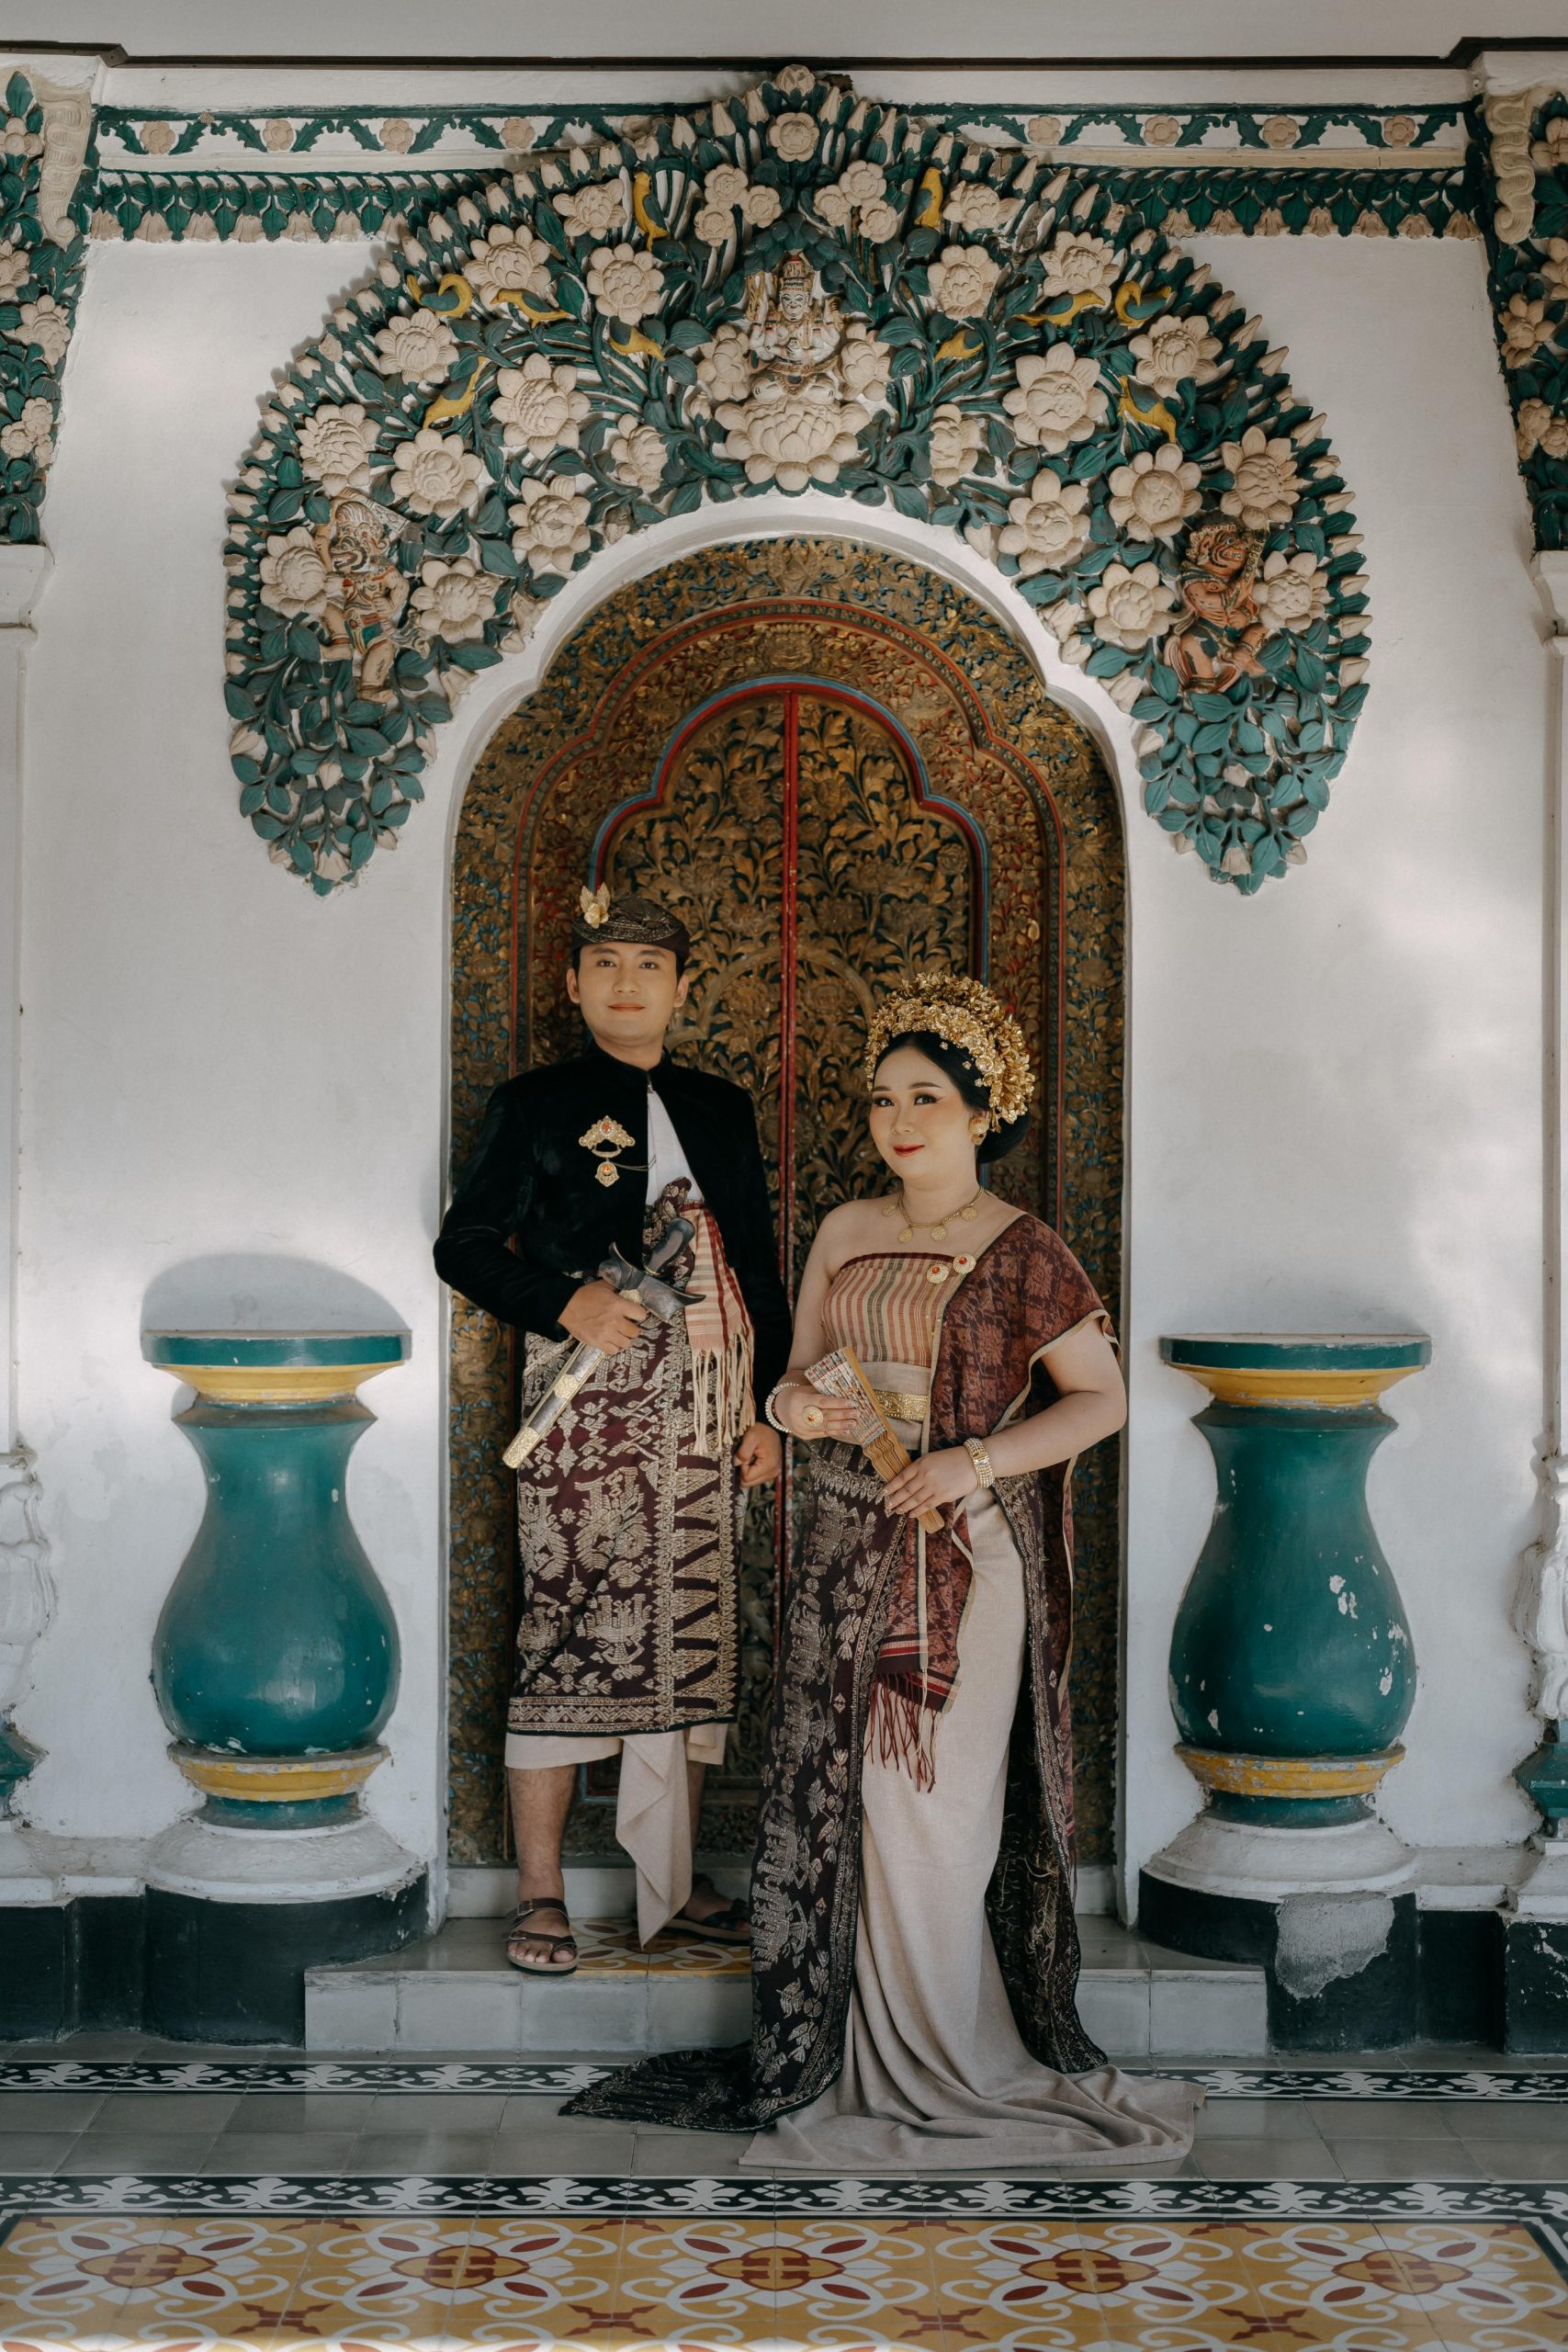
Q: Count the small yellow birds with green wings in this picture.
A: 10